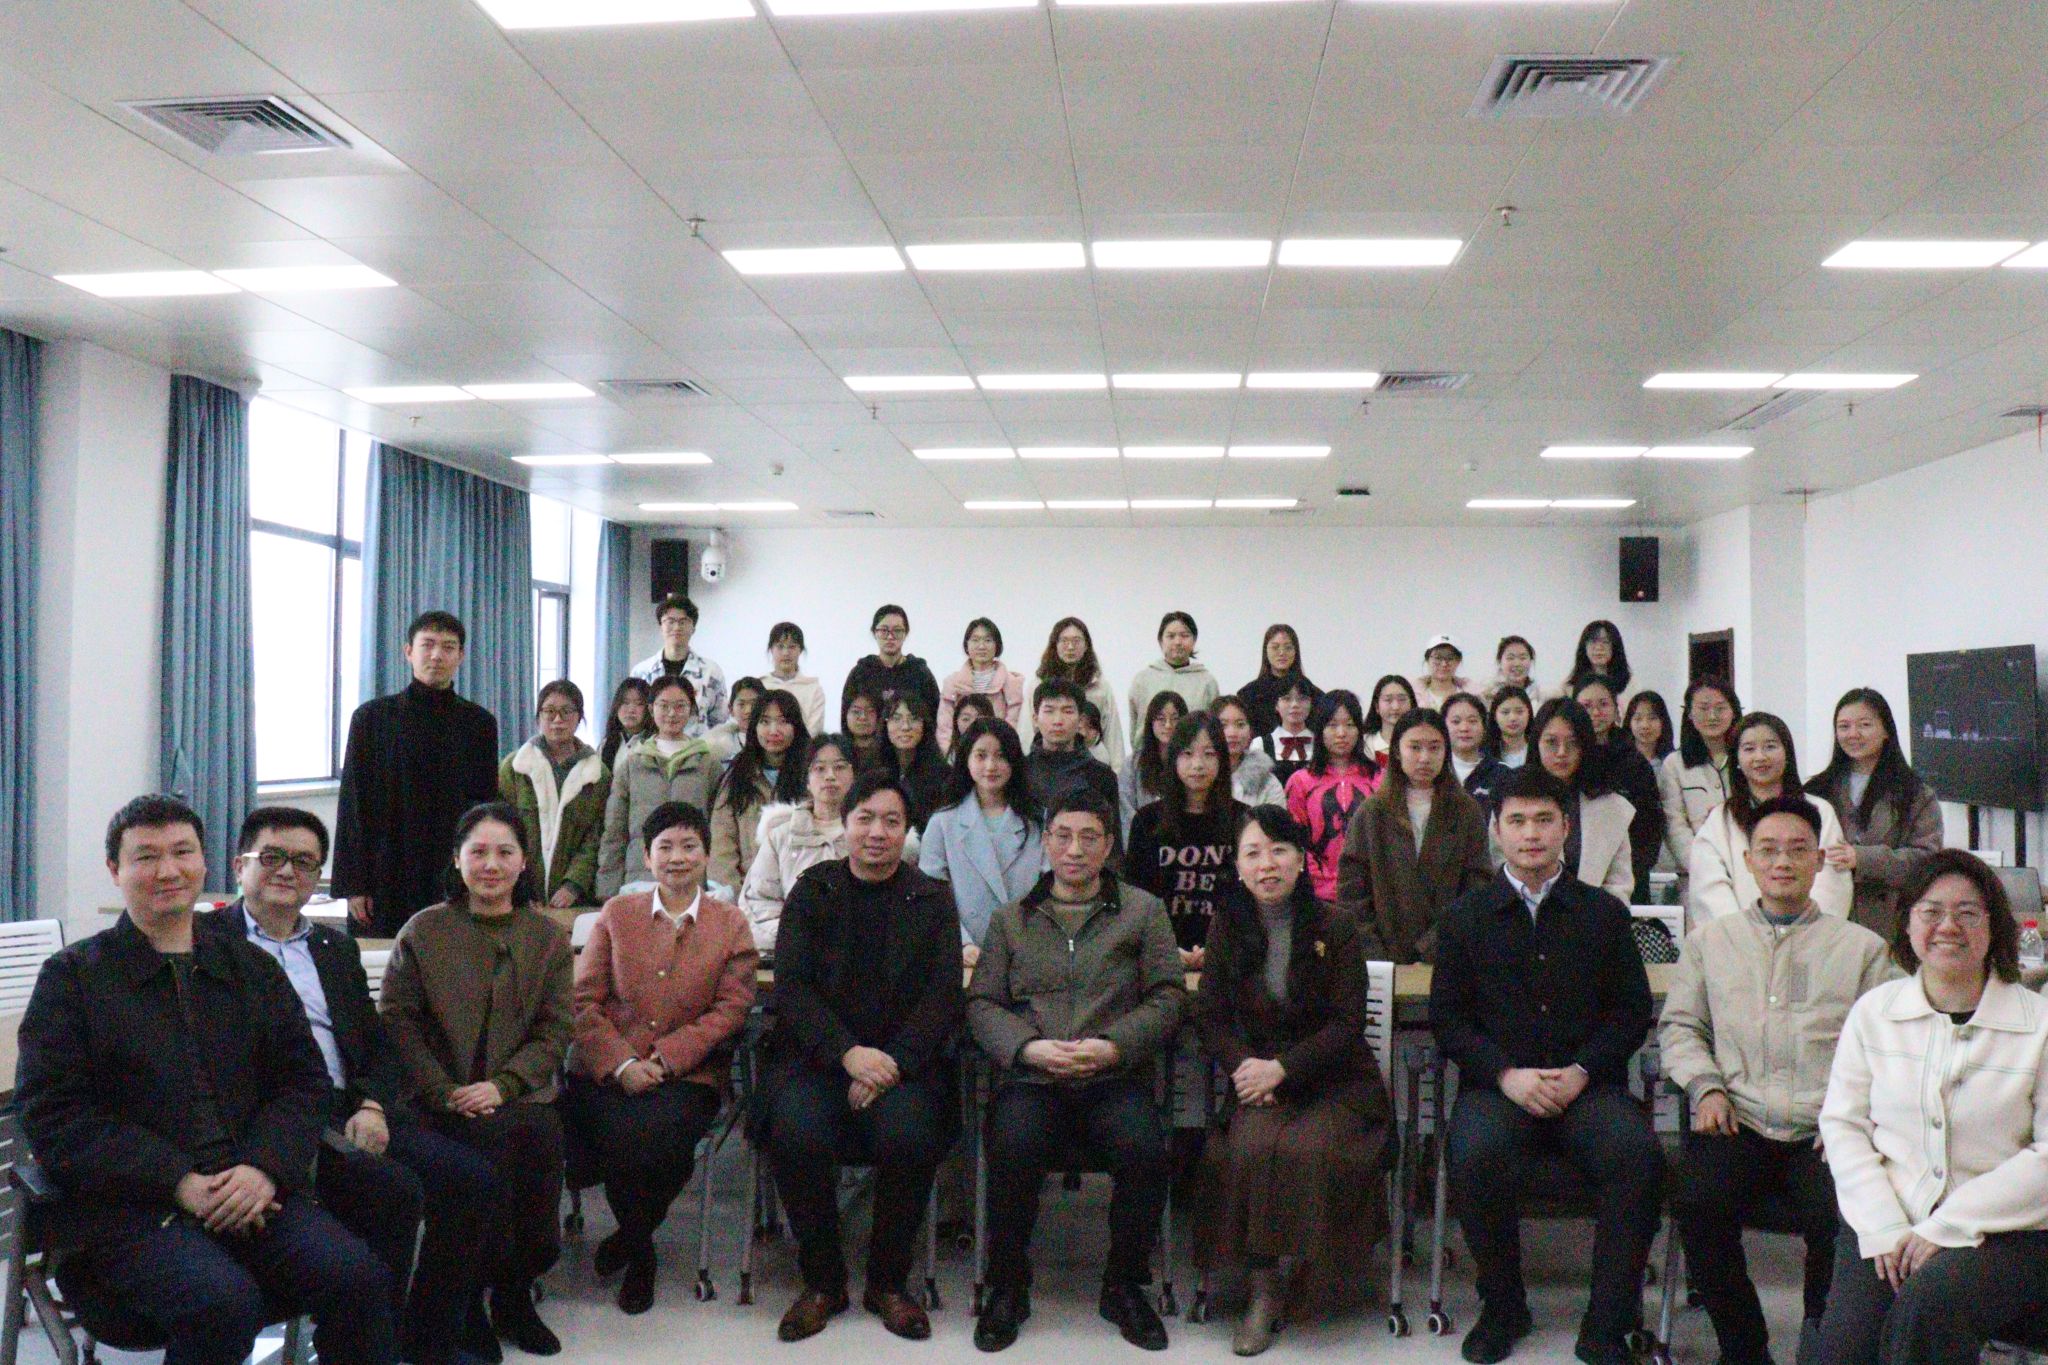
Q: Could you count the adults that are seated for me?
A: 10